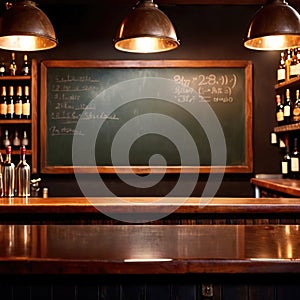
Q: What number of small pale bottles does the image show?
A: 3